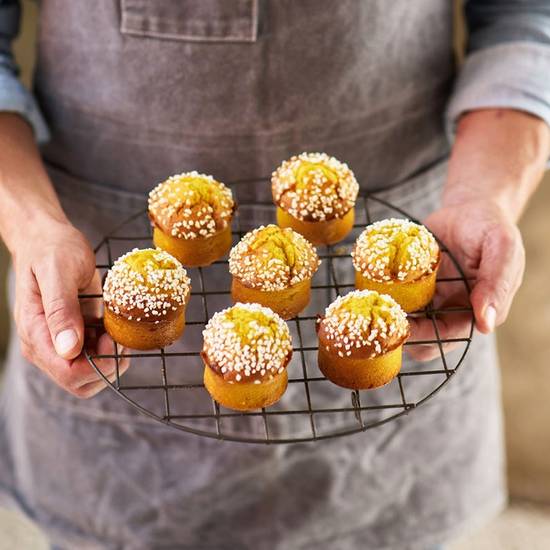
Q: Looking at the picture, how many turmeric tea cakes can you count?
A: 7